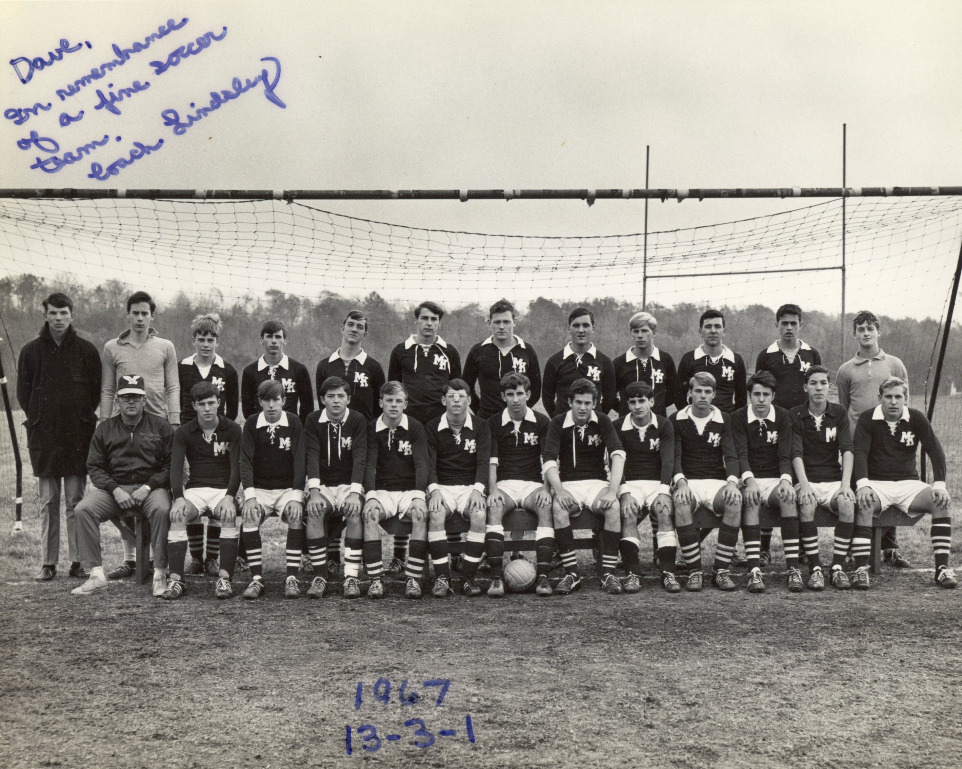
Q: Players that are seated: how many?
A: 12